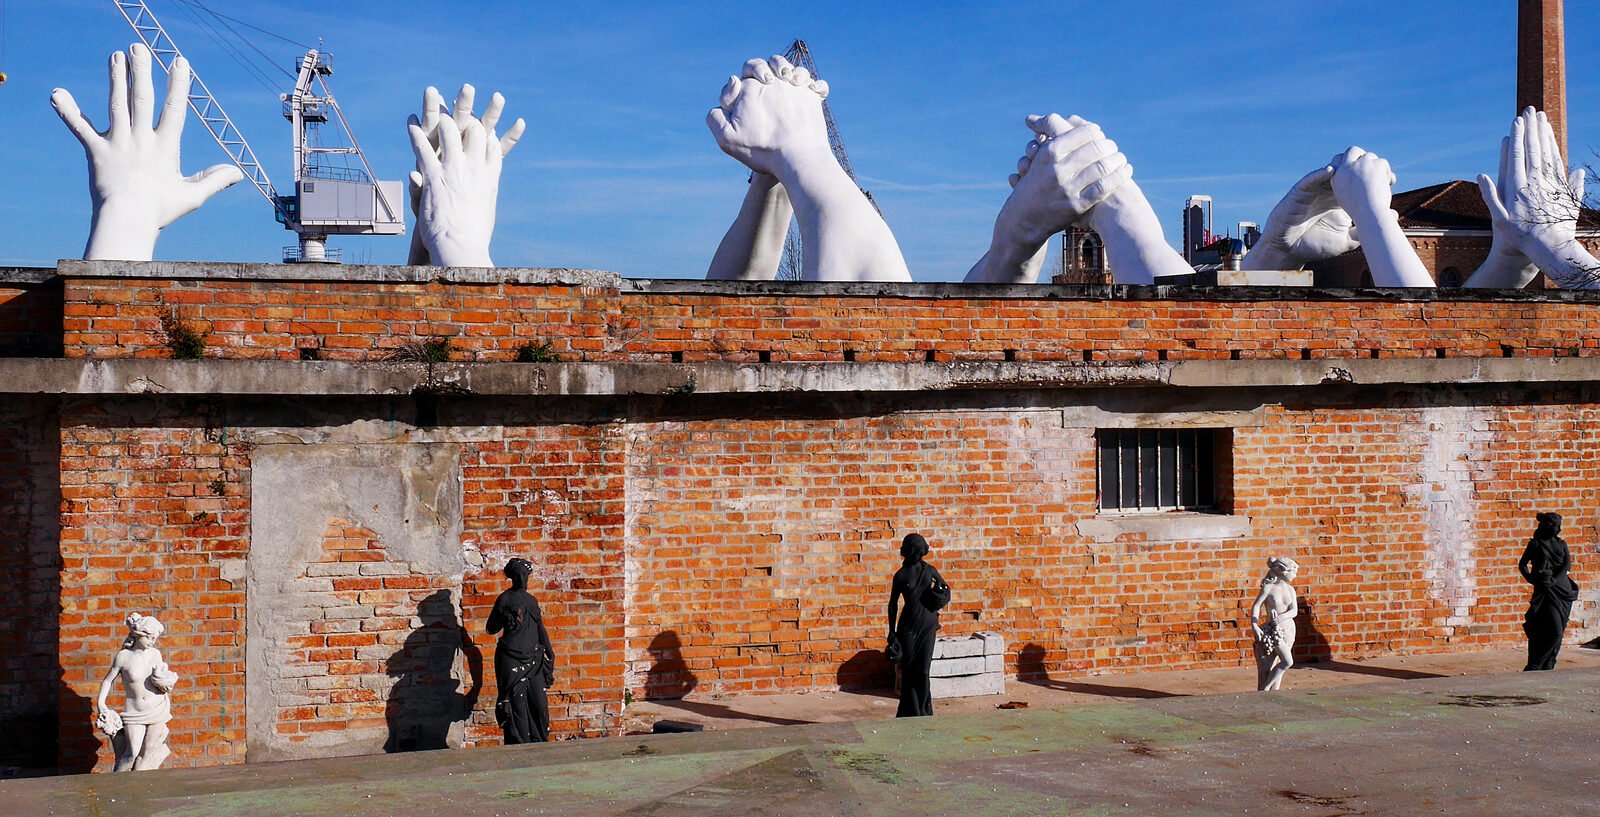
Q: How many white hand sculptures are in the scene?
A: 6